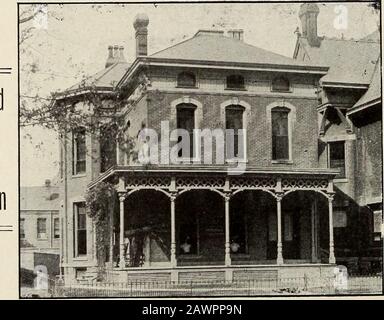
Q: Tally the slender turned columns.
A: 5